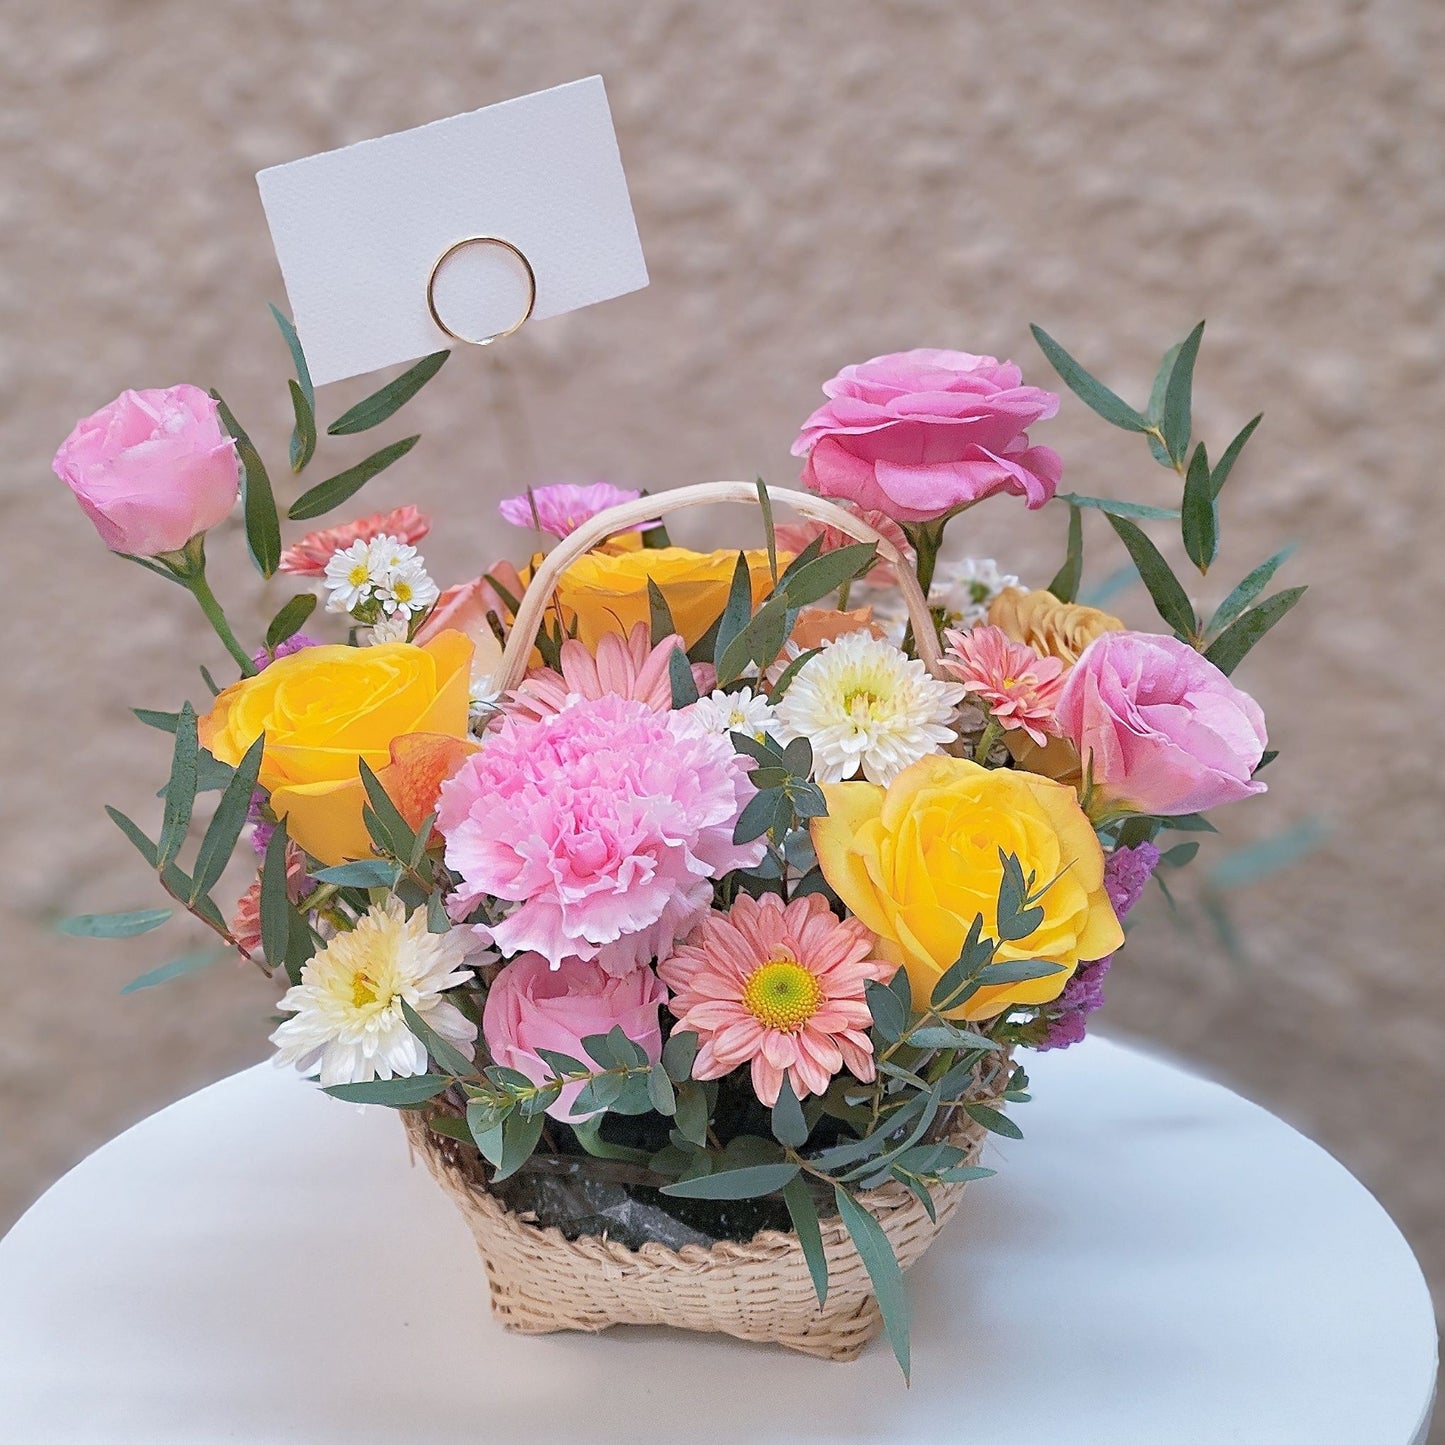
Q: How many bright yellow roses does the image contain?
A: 3